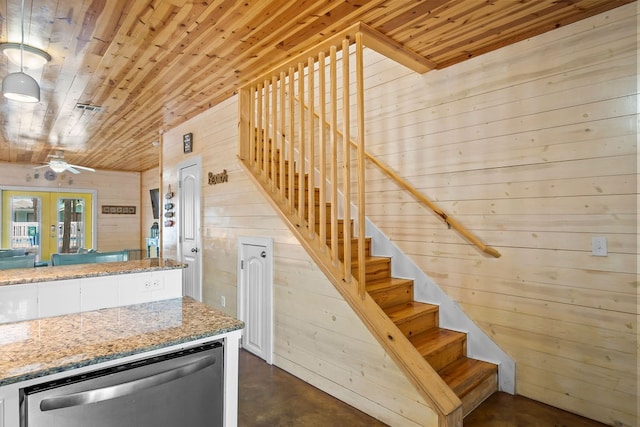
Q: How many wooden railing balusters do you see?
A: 12